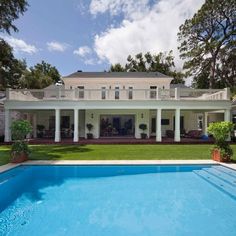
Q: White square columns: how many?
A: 6